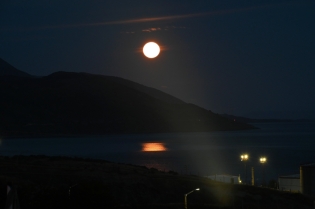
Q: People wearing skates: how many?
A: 0